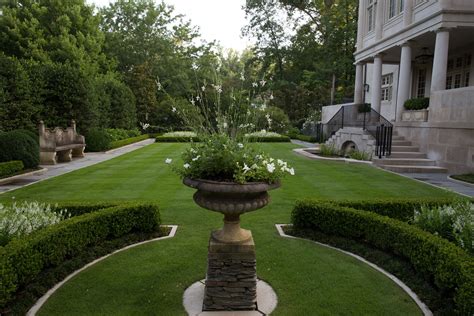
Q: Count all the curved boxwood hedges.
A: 2